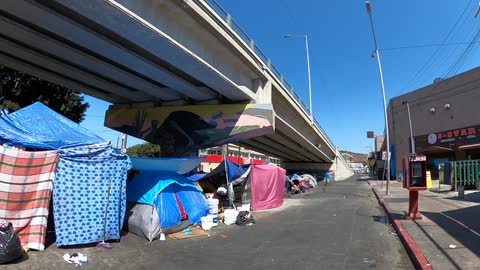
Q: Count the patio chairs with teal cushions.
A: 0